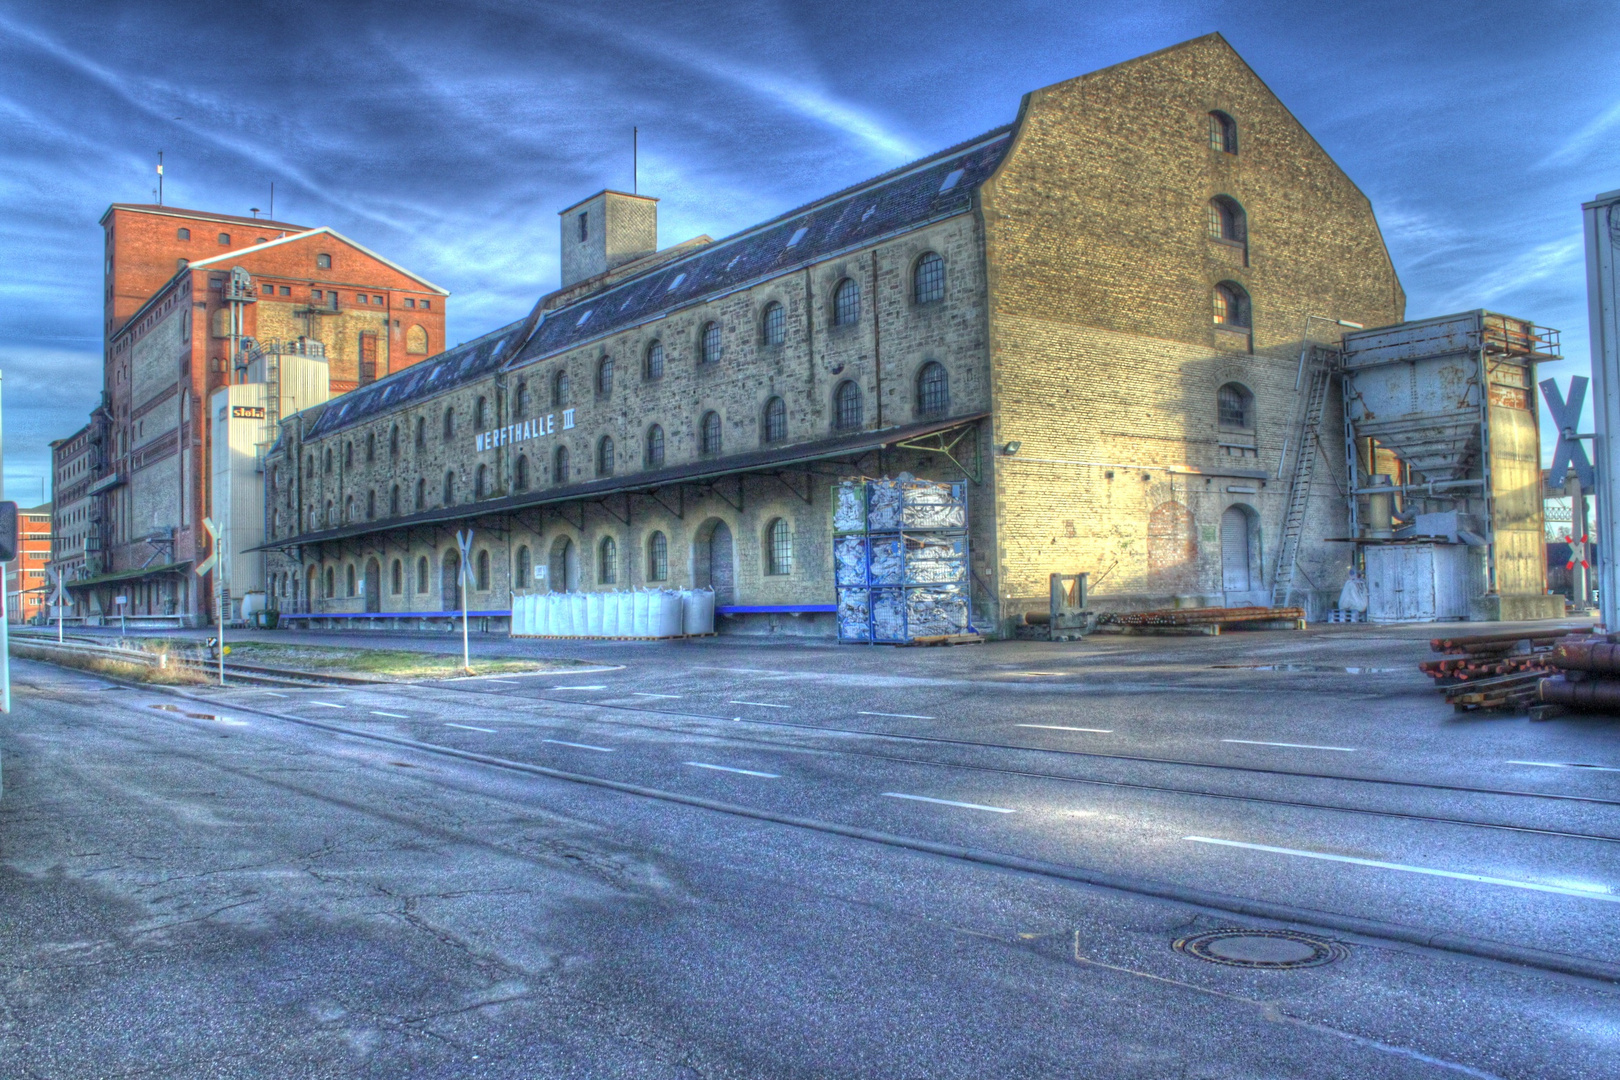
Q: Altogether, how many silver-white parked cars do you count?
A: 0